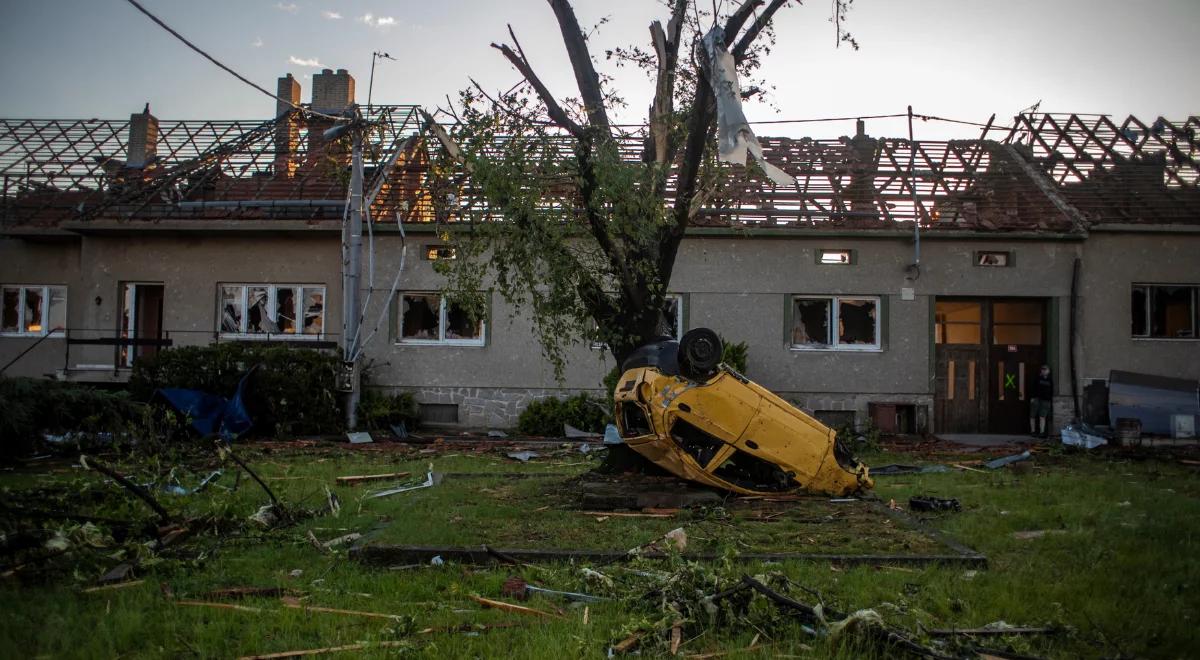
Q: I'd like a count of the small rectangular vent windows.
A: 3